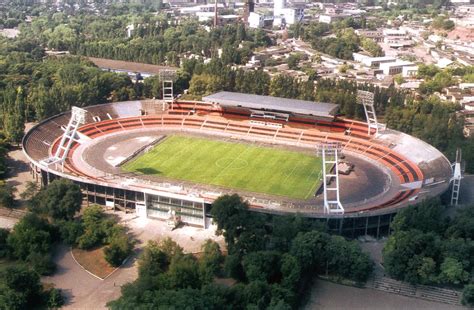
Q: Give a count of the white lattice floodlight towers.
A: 4